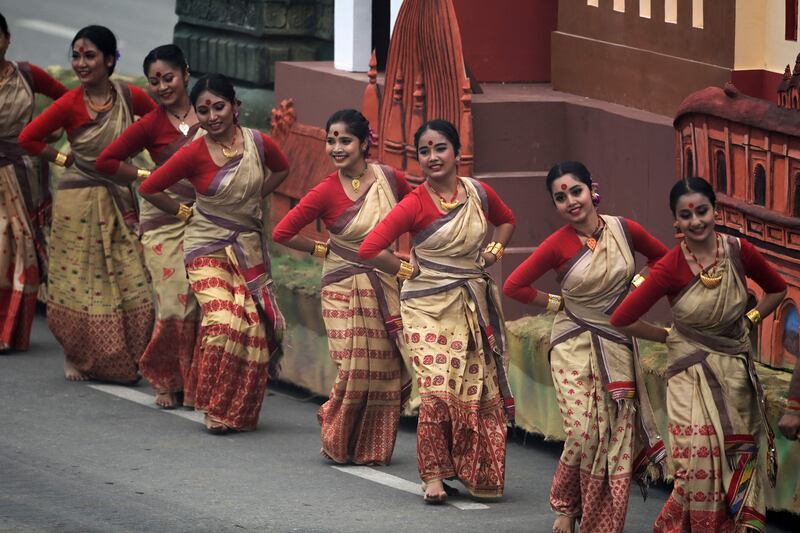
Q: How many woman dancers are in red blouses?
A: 8